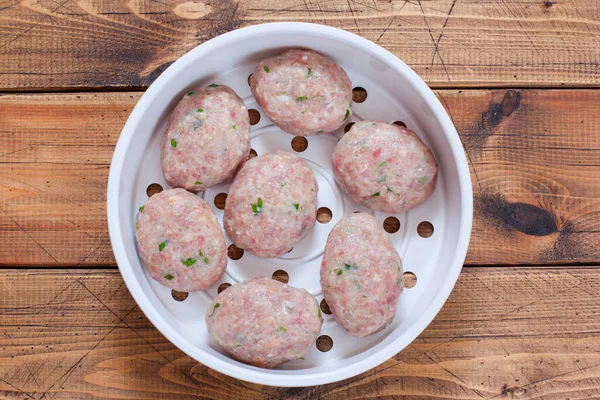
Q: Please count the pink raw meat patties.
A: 7